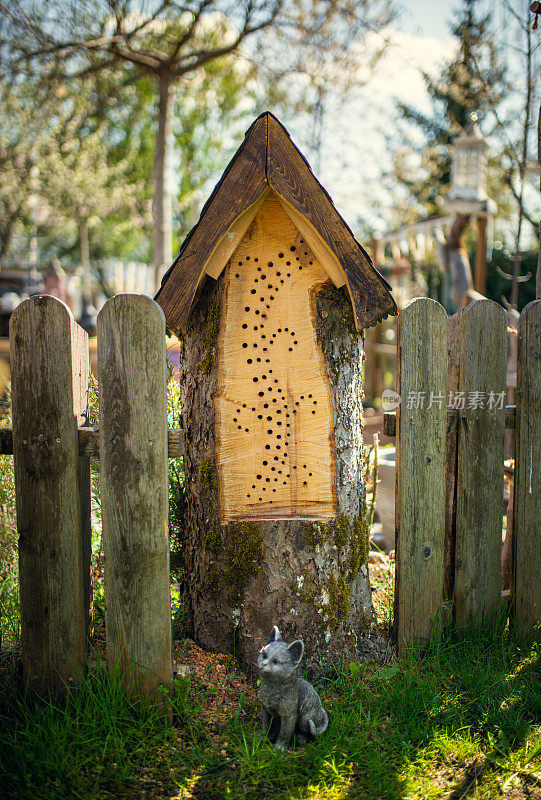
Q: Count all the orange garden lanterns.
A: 0